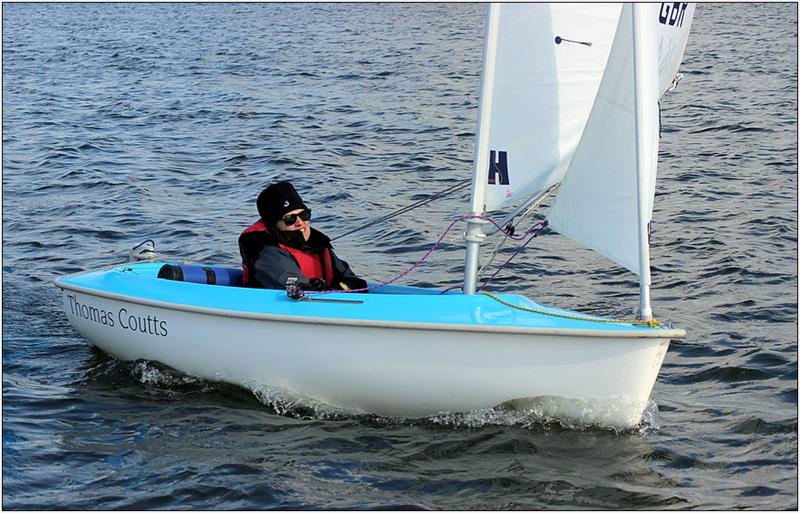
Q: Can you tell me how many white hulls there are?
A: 1